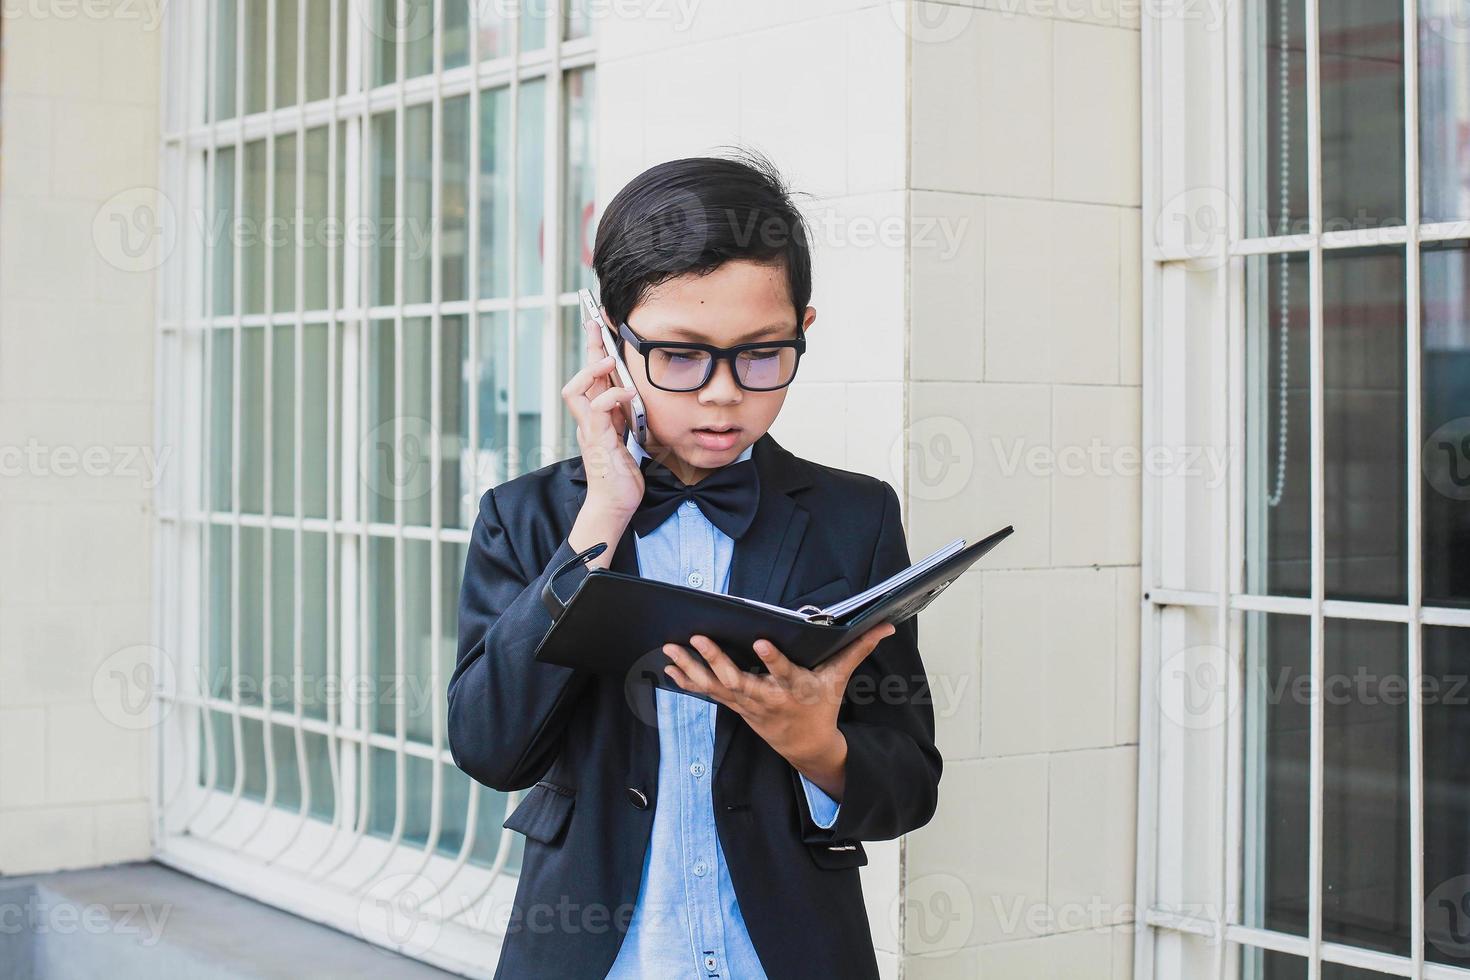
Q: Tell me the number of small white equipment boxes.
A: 0